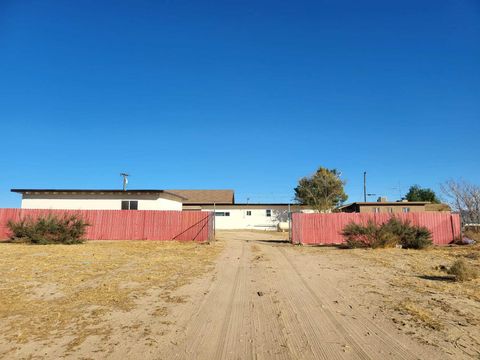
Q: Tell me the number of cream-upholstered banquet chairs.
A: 0